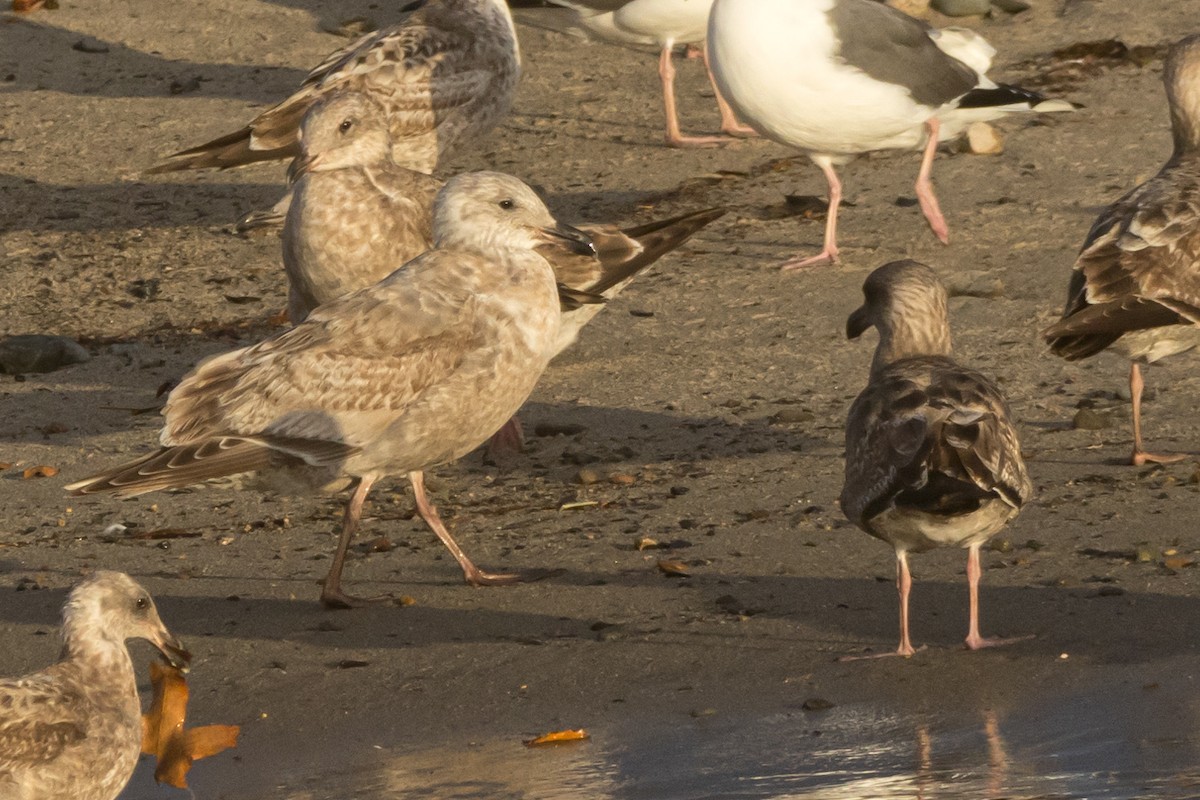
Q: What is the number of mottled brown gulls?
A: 6